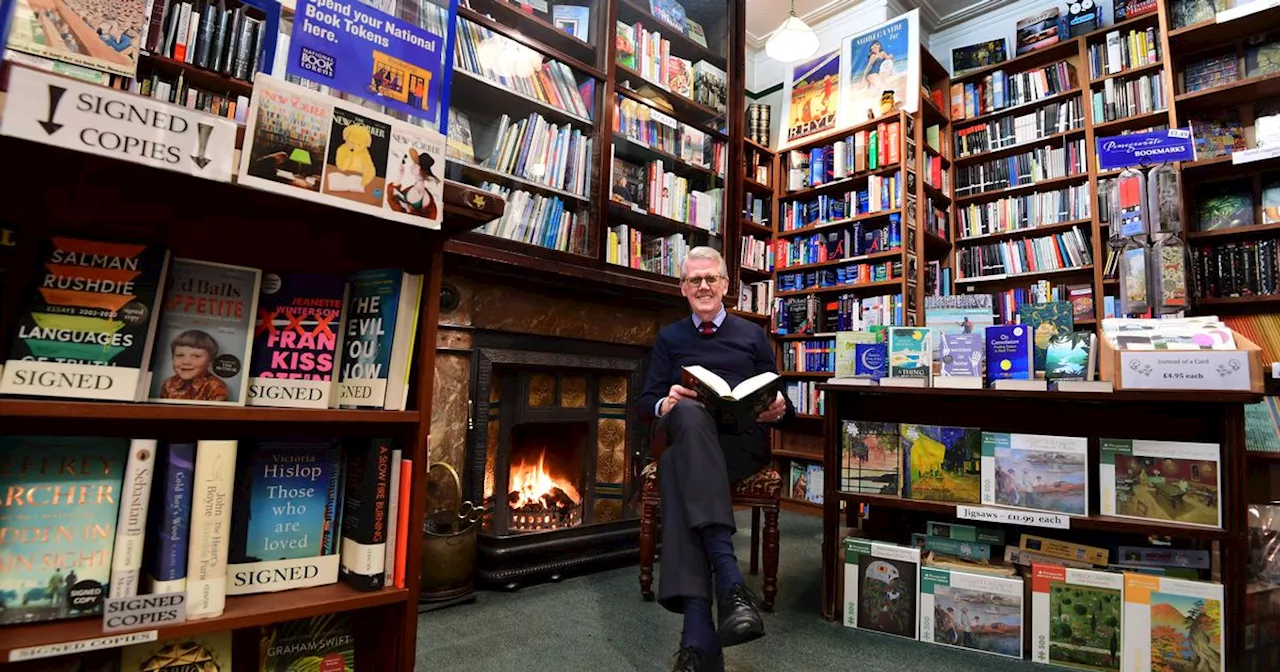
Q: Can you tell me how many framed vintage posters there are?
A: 2